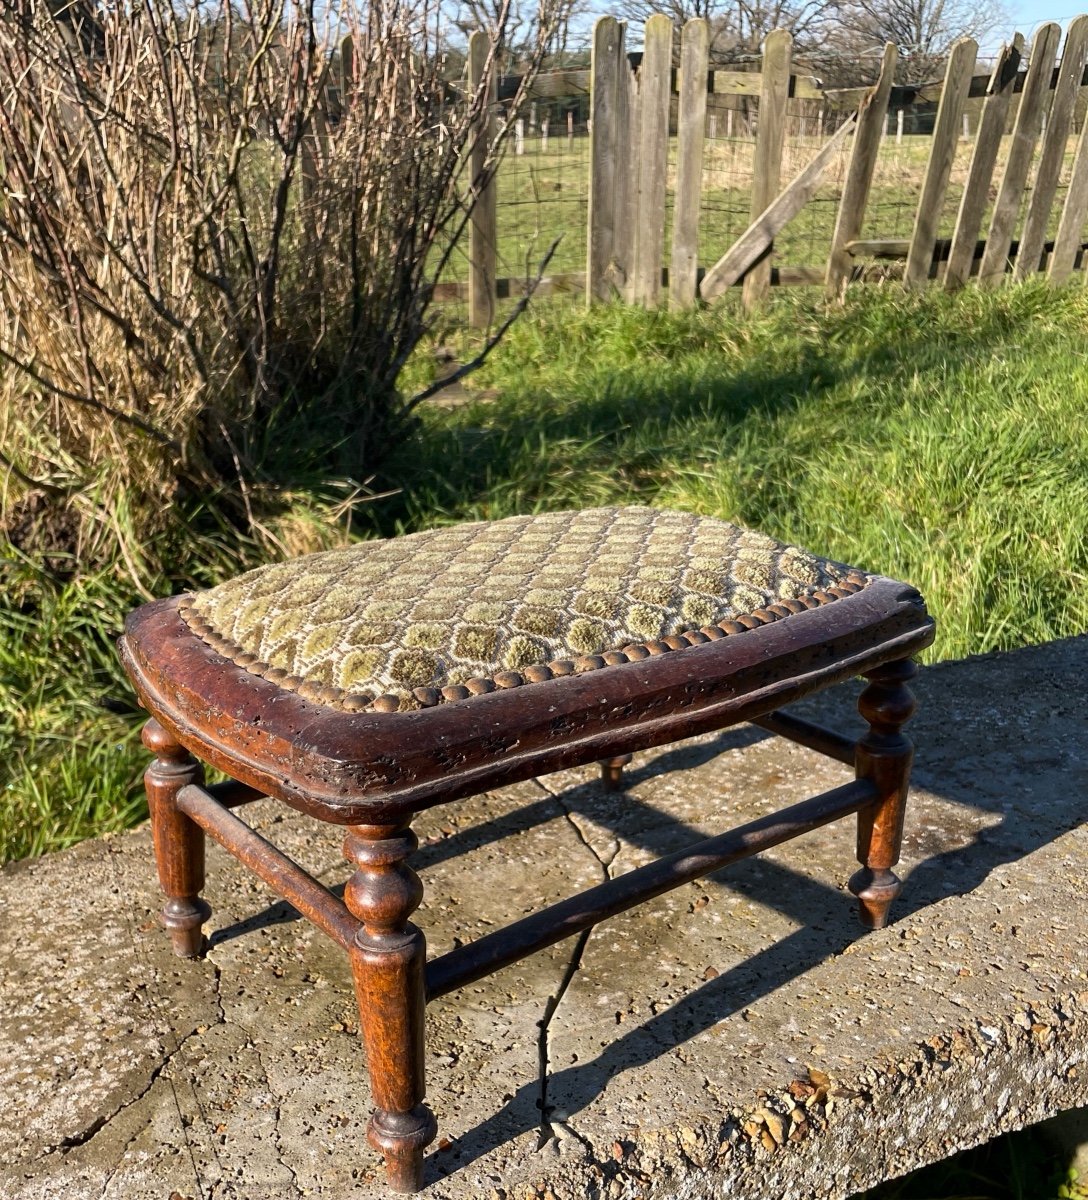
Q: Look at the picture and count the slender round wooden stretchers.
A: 4